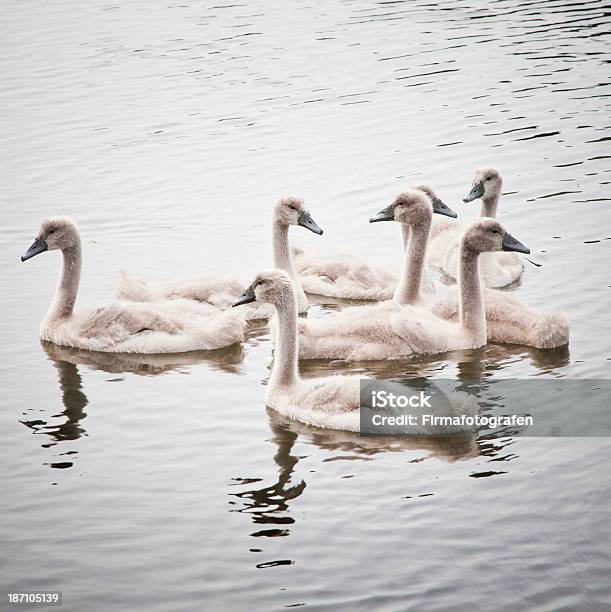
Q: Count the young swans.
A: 7